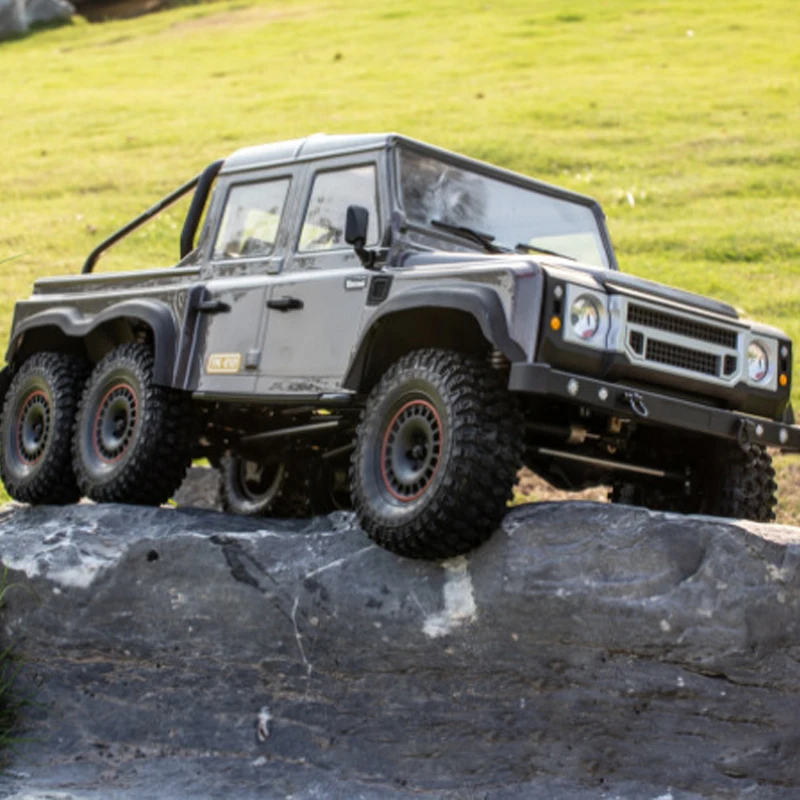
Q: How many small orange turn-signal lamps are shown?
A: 2